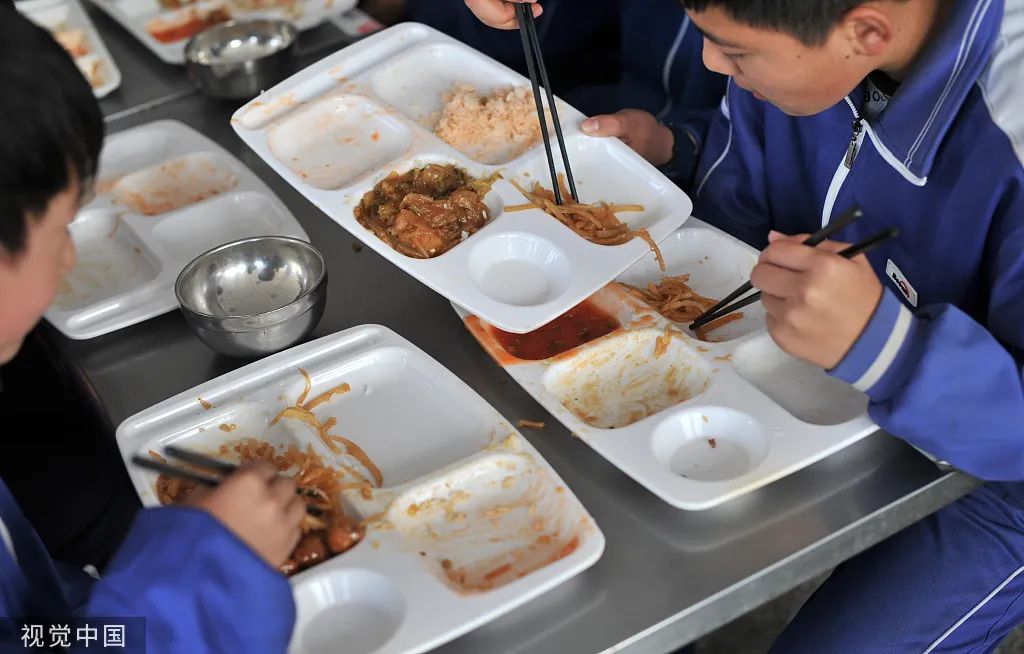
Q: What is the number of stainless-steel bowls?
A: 2